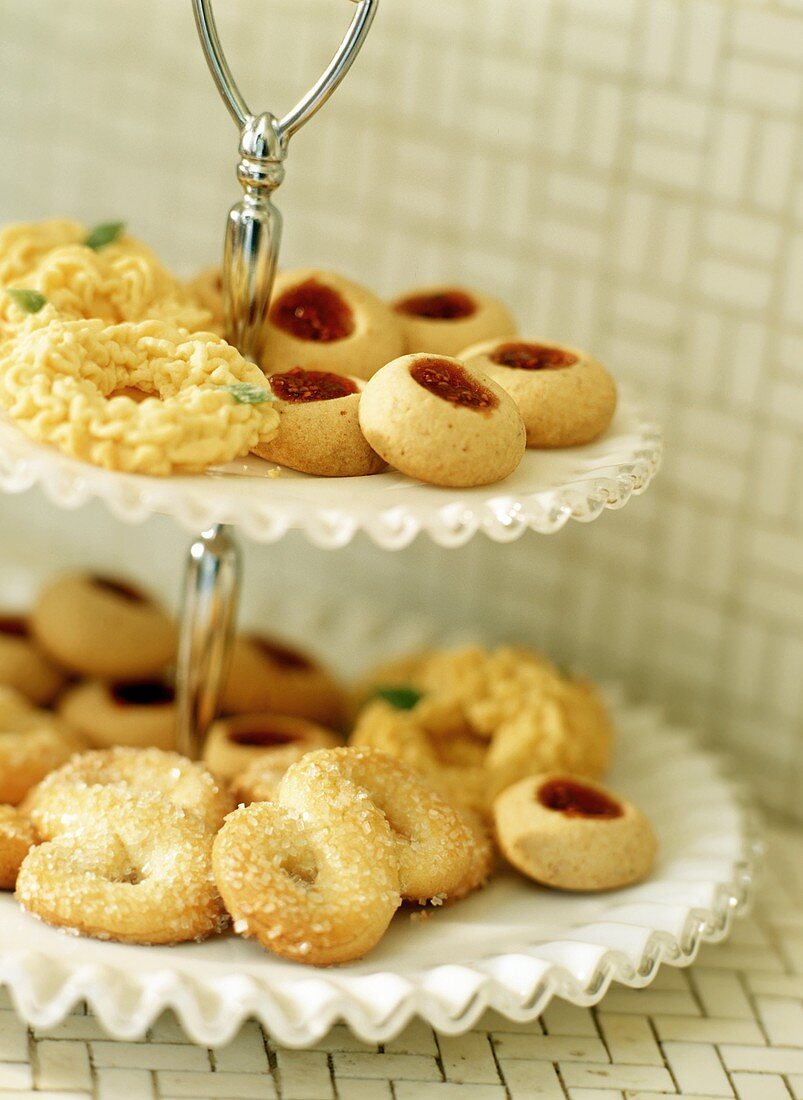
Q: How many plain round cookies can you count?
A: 0